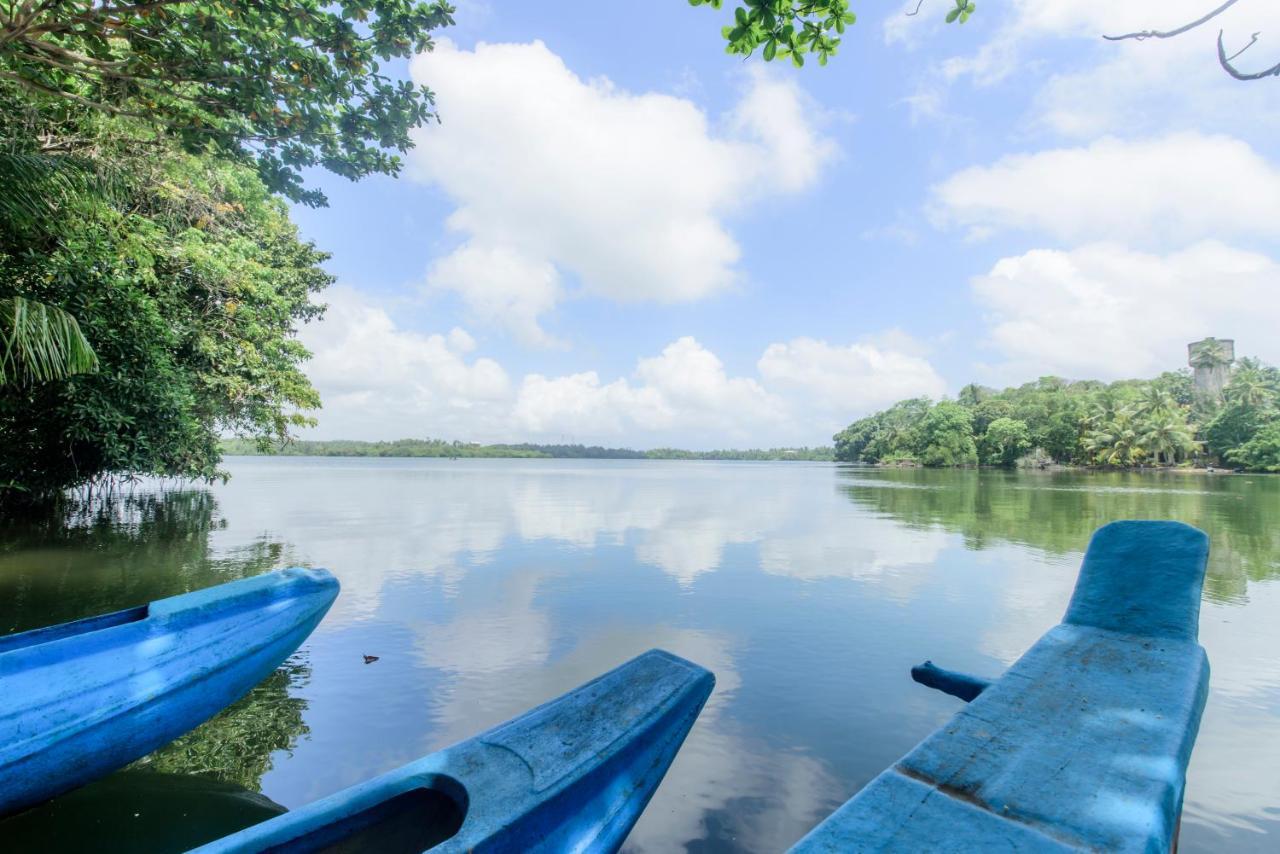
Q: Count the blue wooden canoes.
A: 3